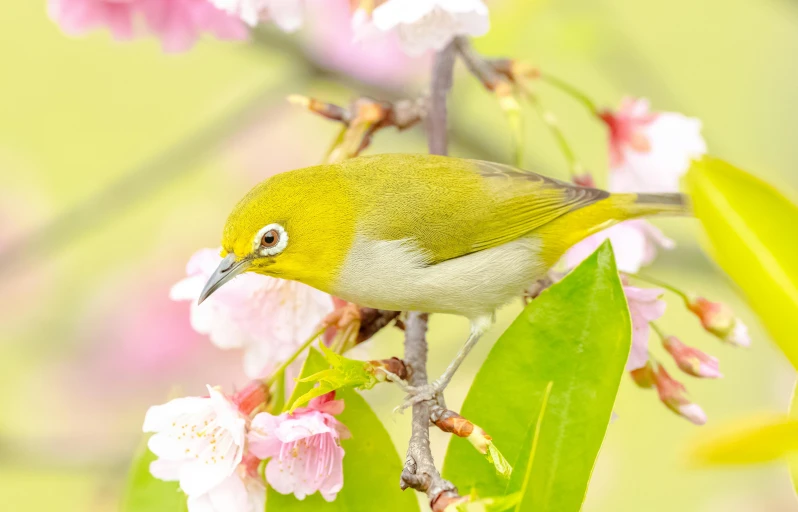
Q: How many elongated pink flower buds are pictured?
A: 3